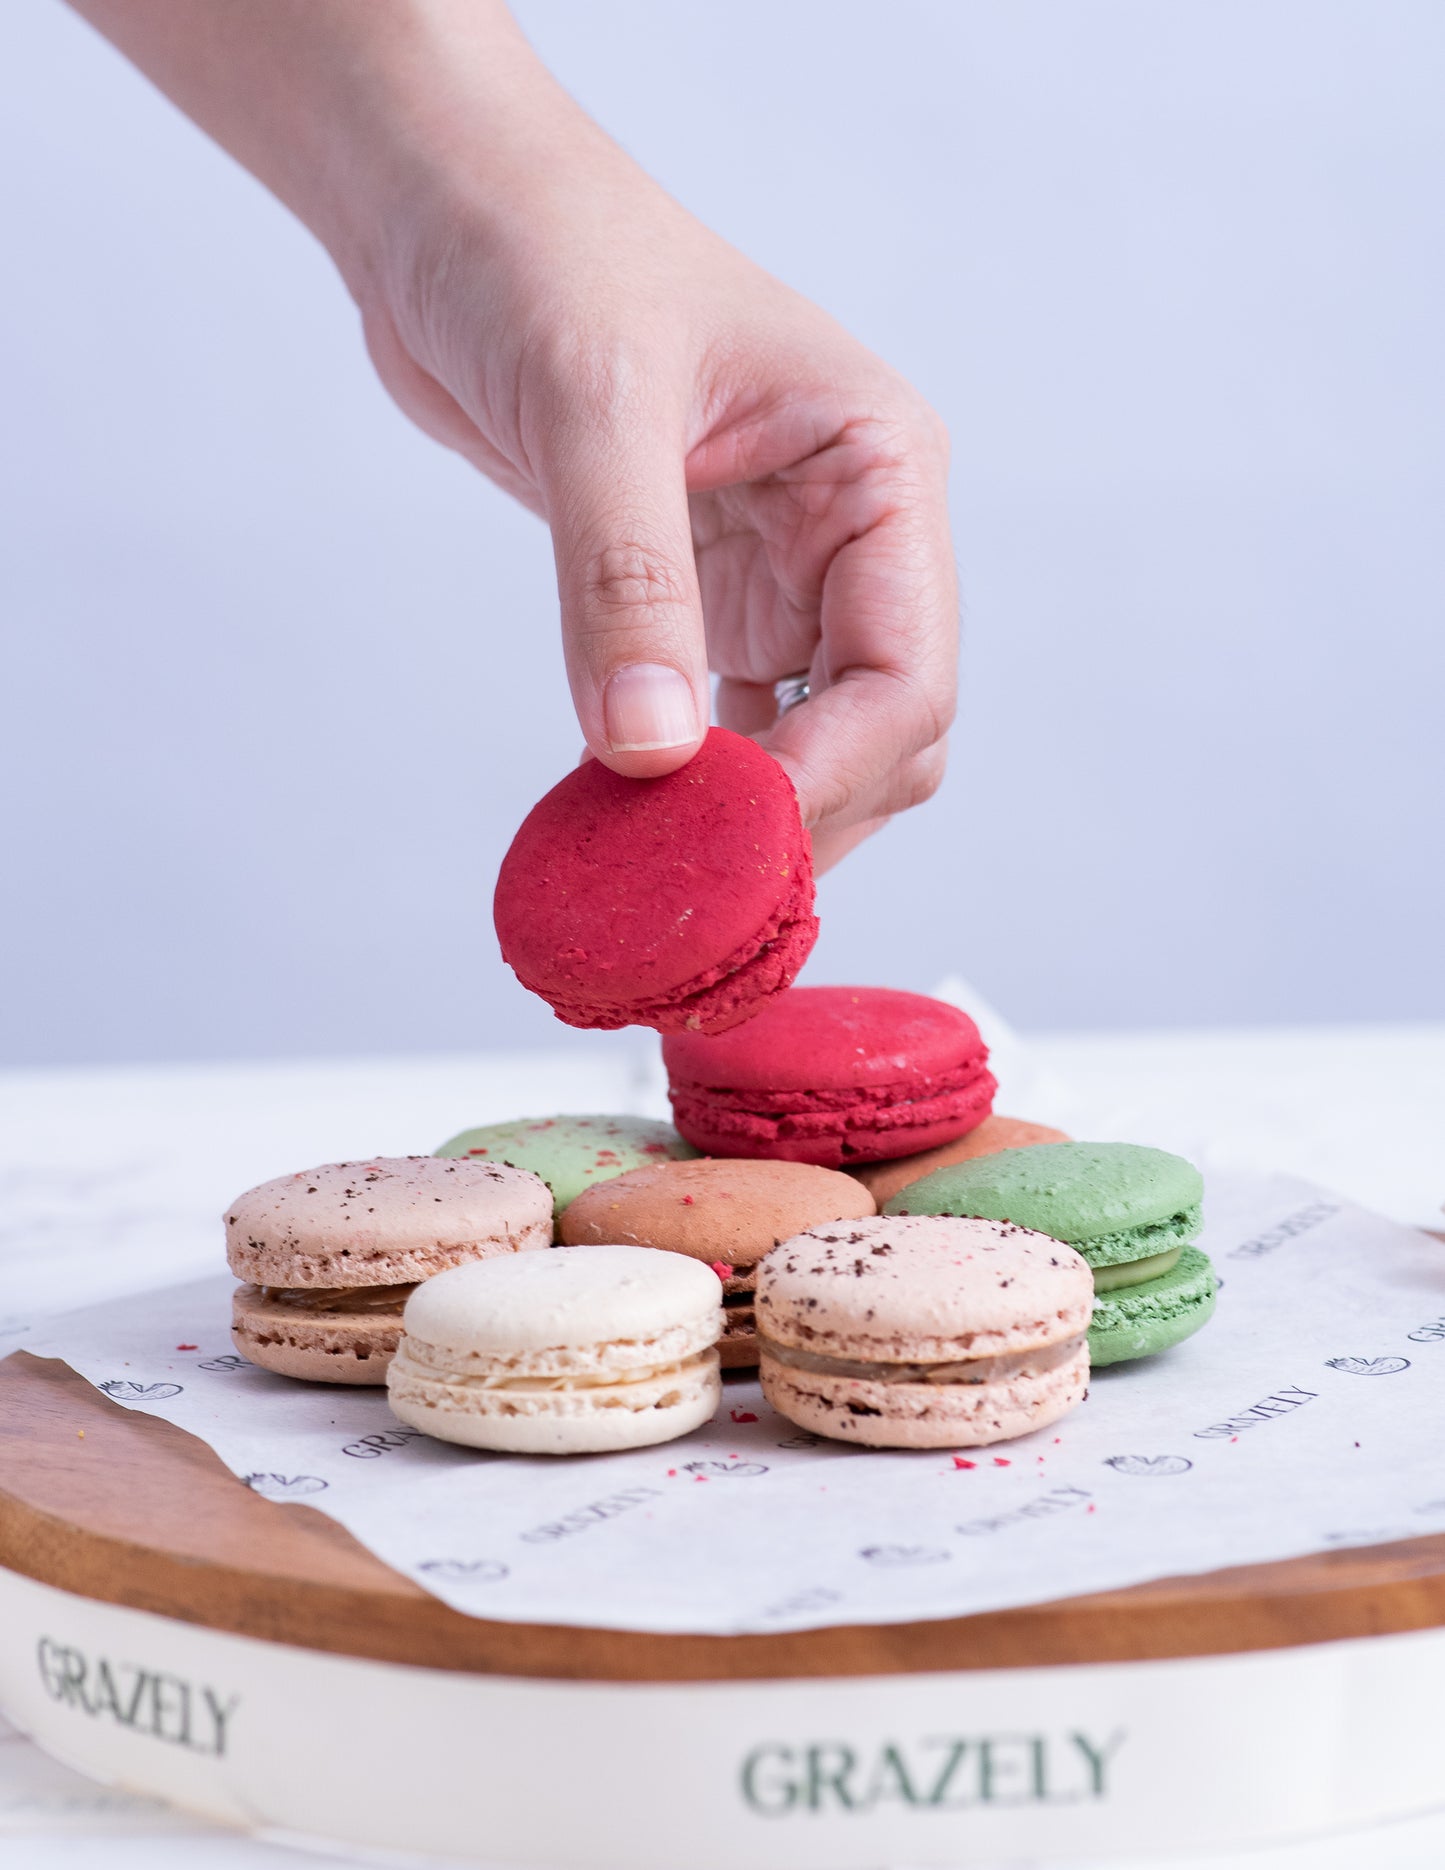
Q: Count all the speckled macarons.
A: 3